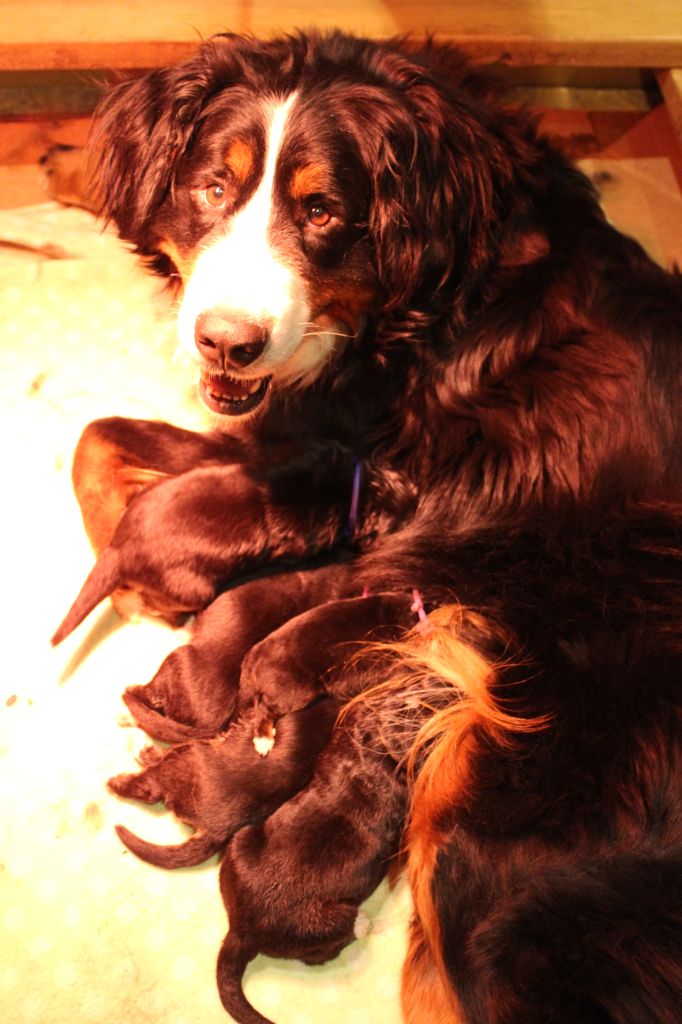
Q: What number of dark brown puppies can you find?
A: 5